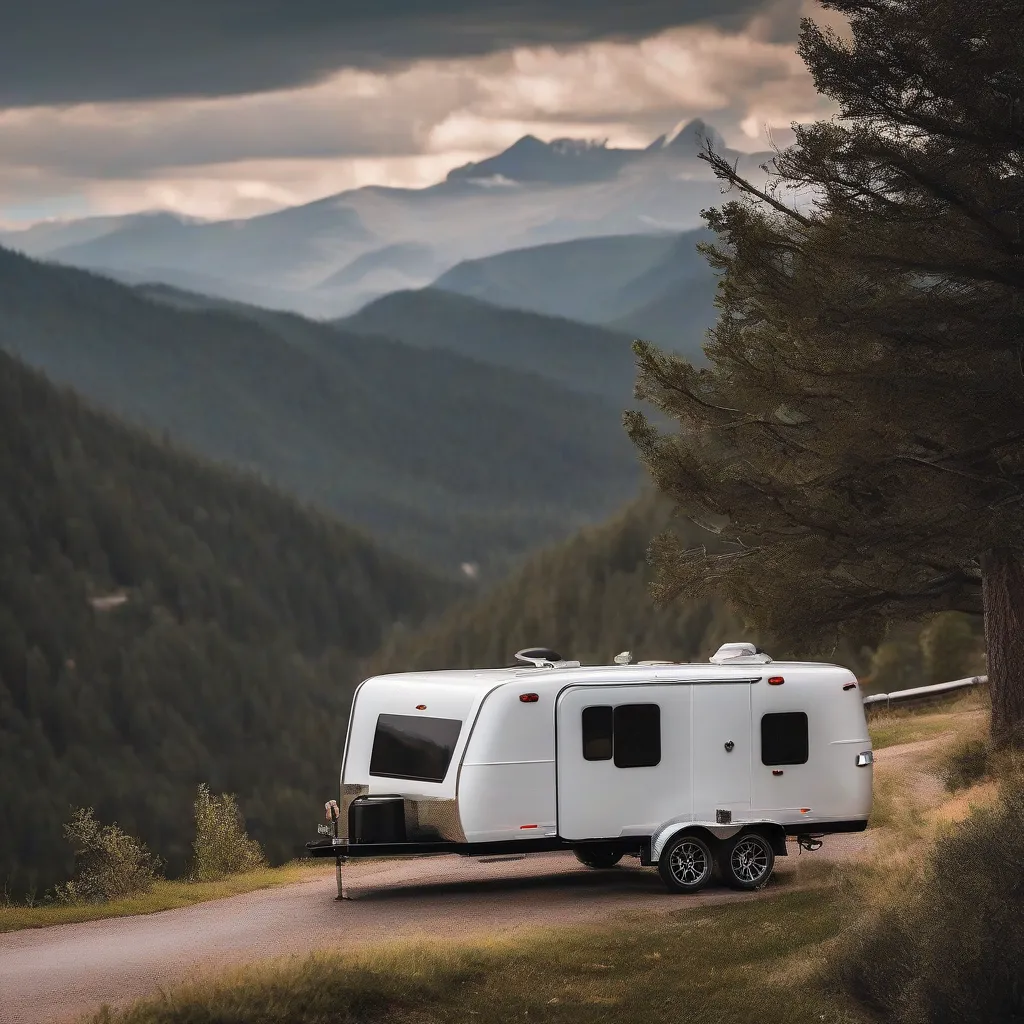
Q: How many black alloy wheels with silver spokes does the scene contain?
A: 2